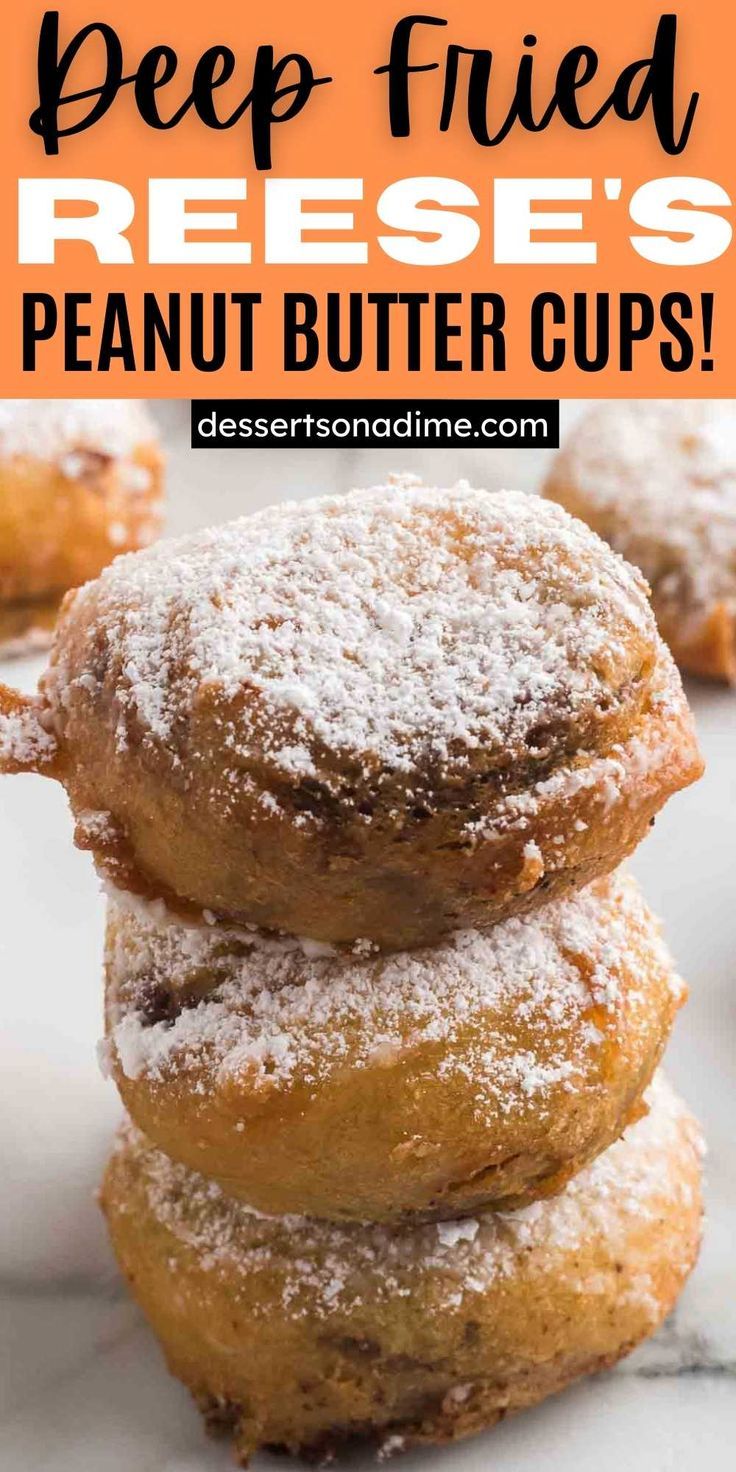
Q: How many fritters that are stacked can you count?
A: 3